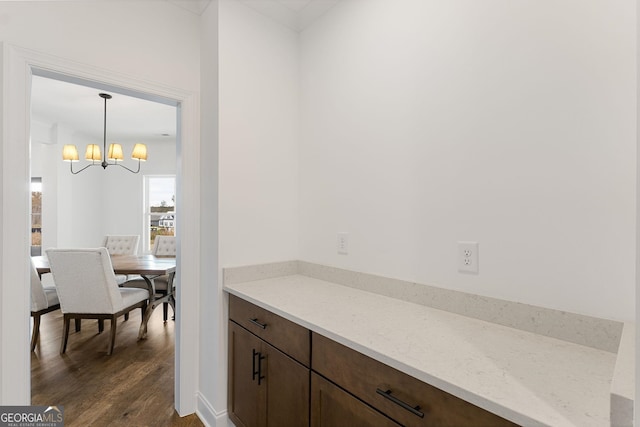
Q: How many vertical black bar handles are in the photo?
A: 2